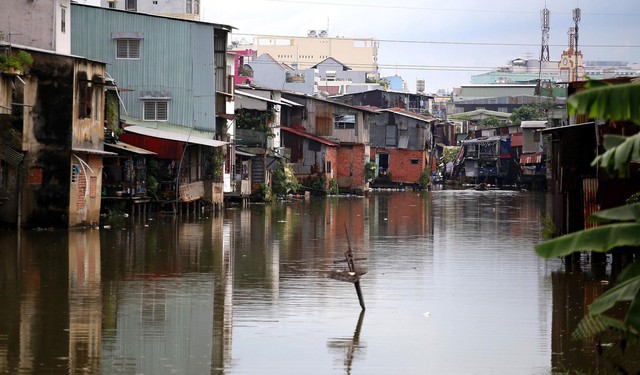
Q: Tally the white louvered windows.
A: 2